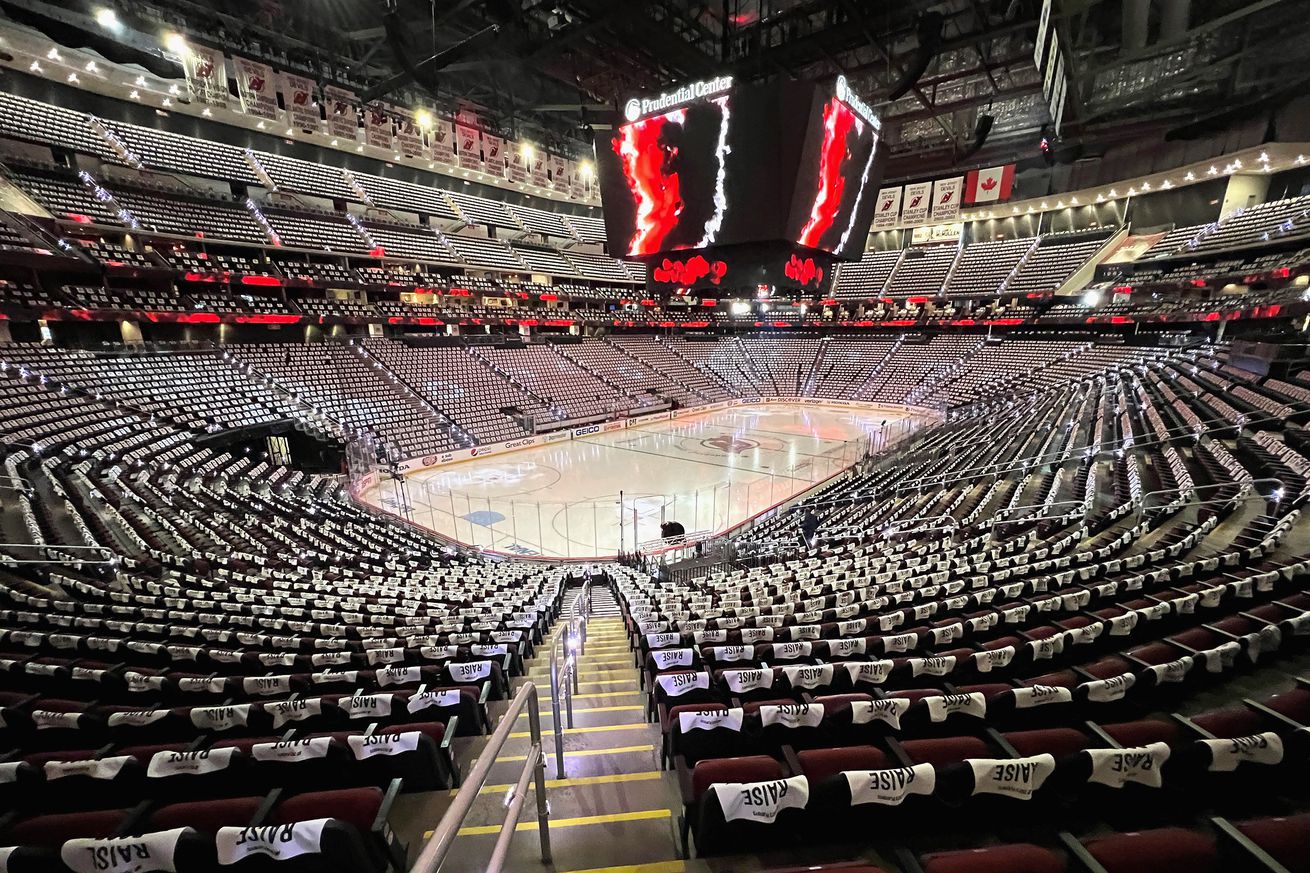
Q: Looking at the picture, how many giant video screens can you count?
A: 2